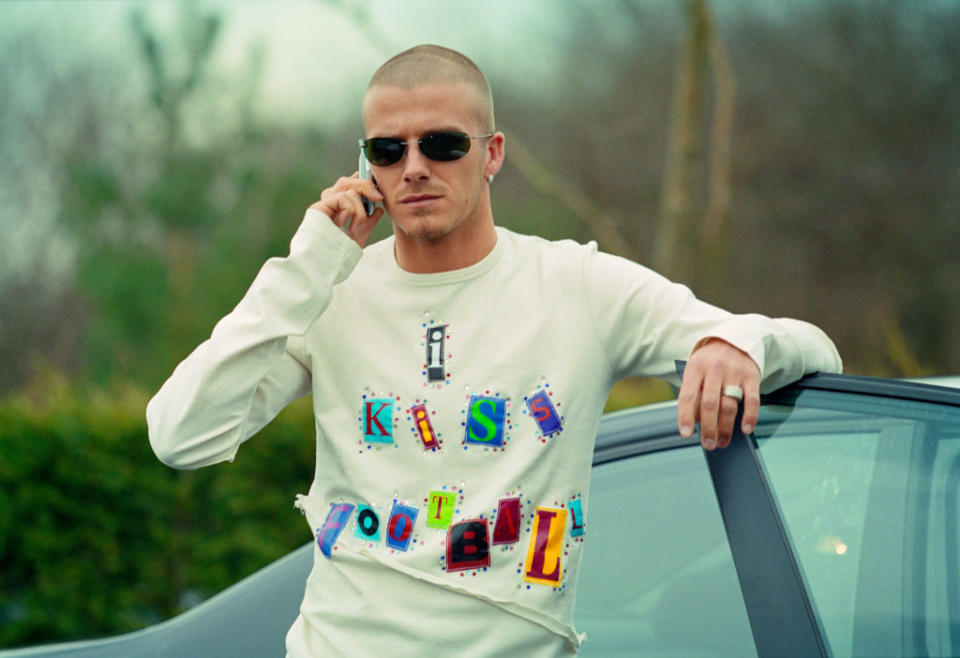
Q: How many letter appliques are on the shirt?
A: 13